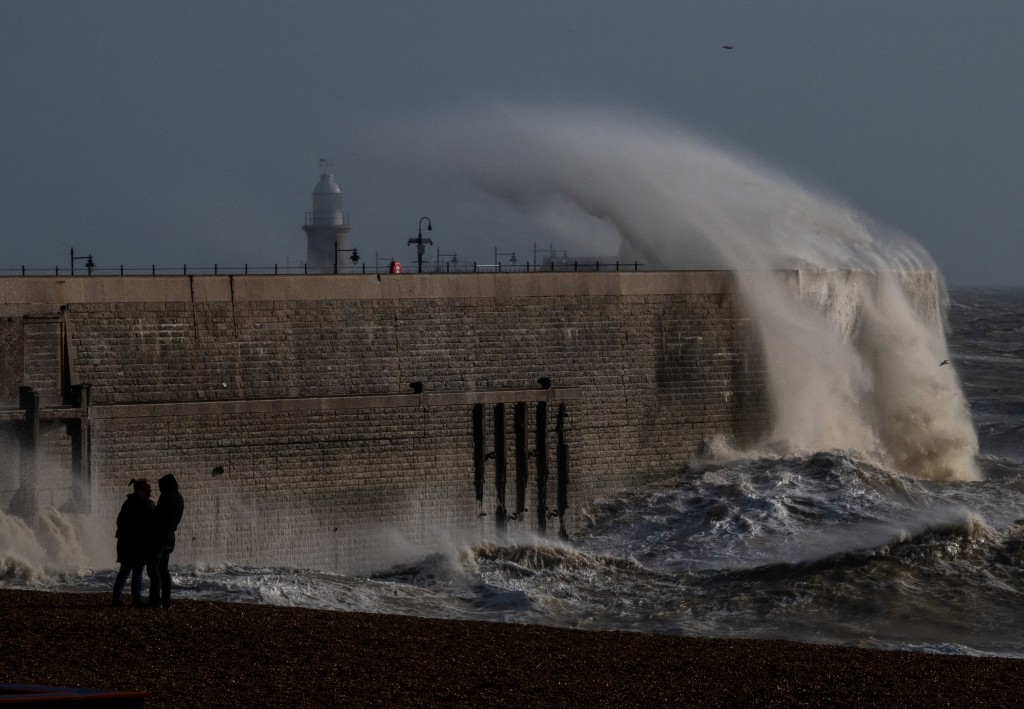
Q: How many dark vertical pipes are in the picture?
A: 5